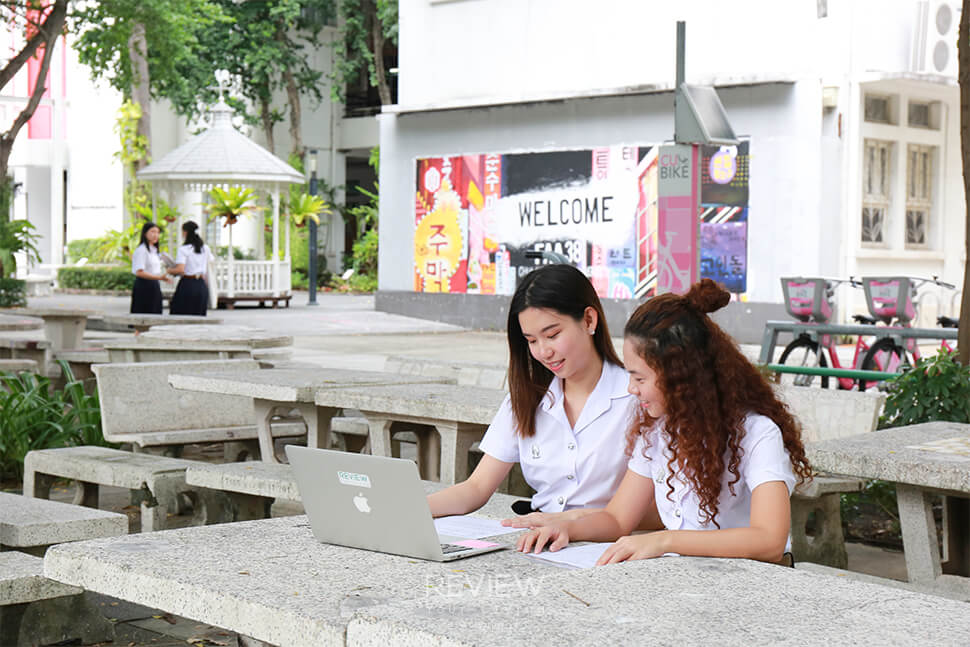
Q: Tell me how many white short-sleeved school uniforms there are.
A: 4